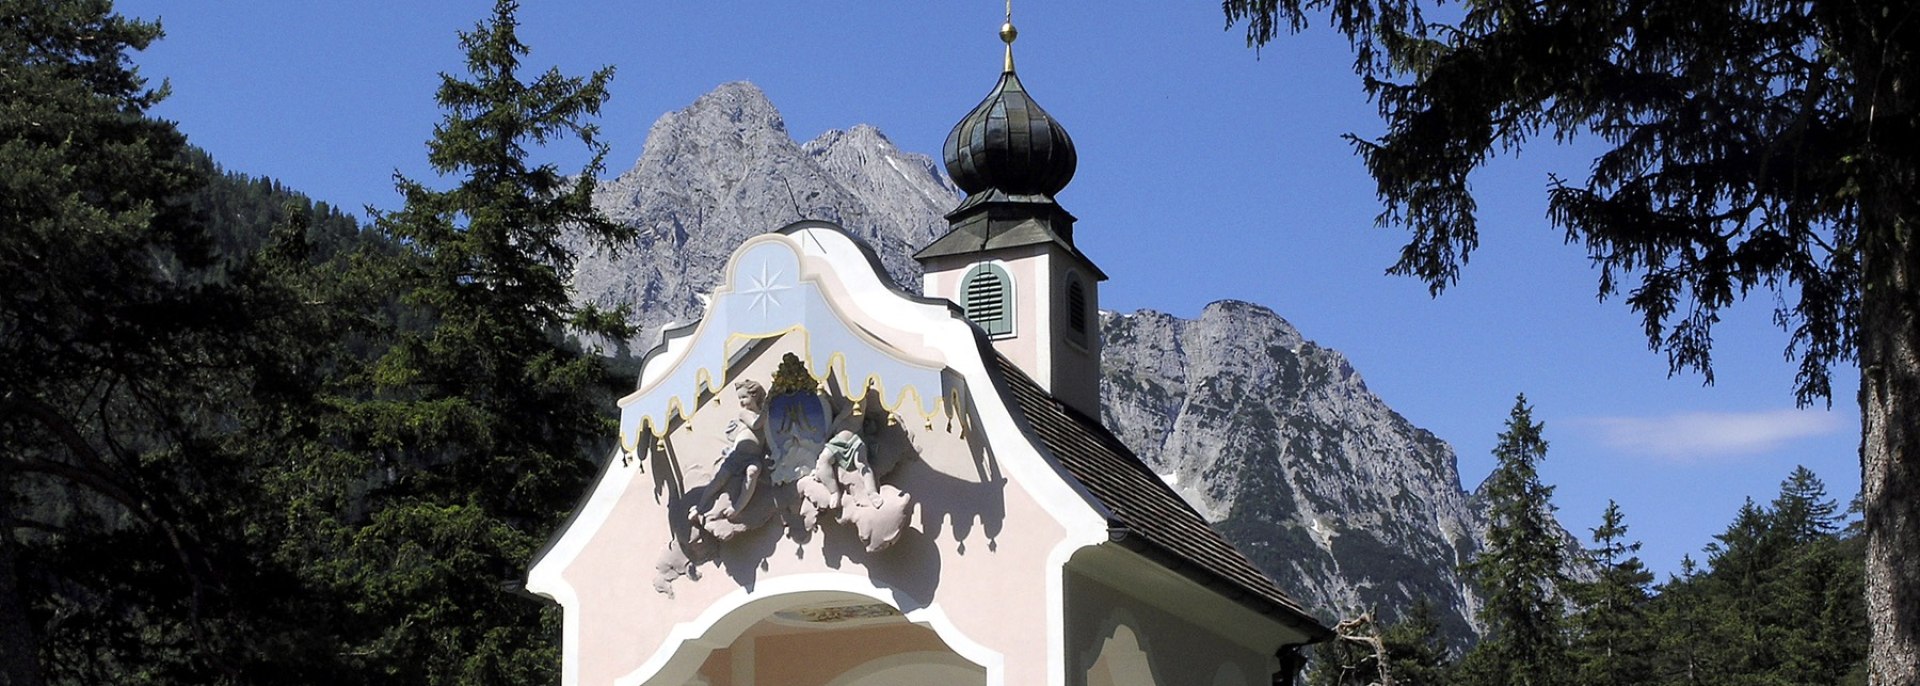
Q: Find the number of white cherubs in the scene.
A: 2